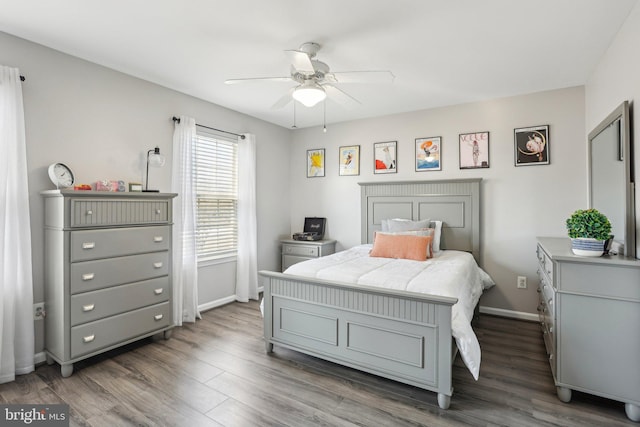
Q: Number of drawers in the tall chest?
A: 5